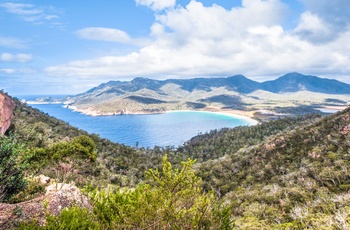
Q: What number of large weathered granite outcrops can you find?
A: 2